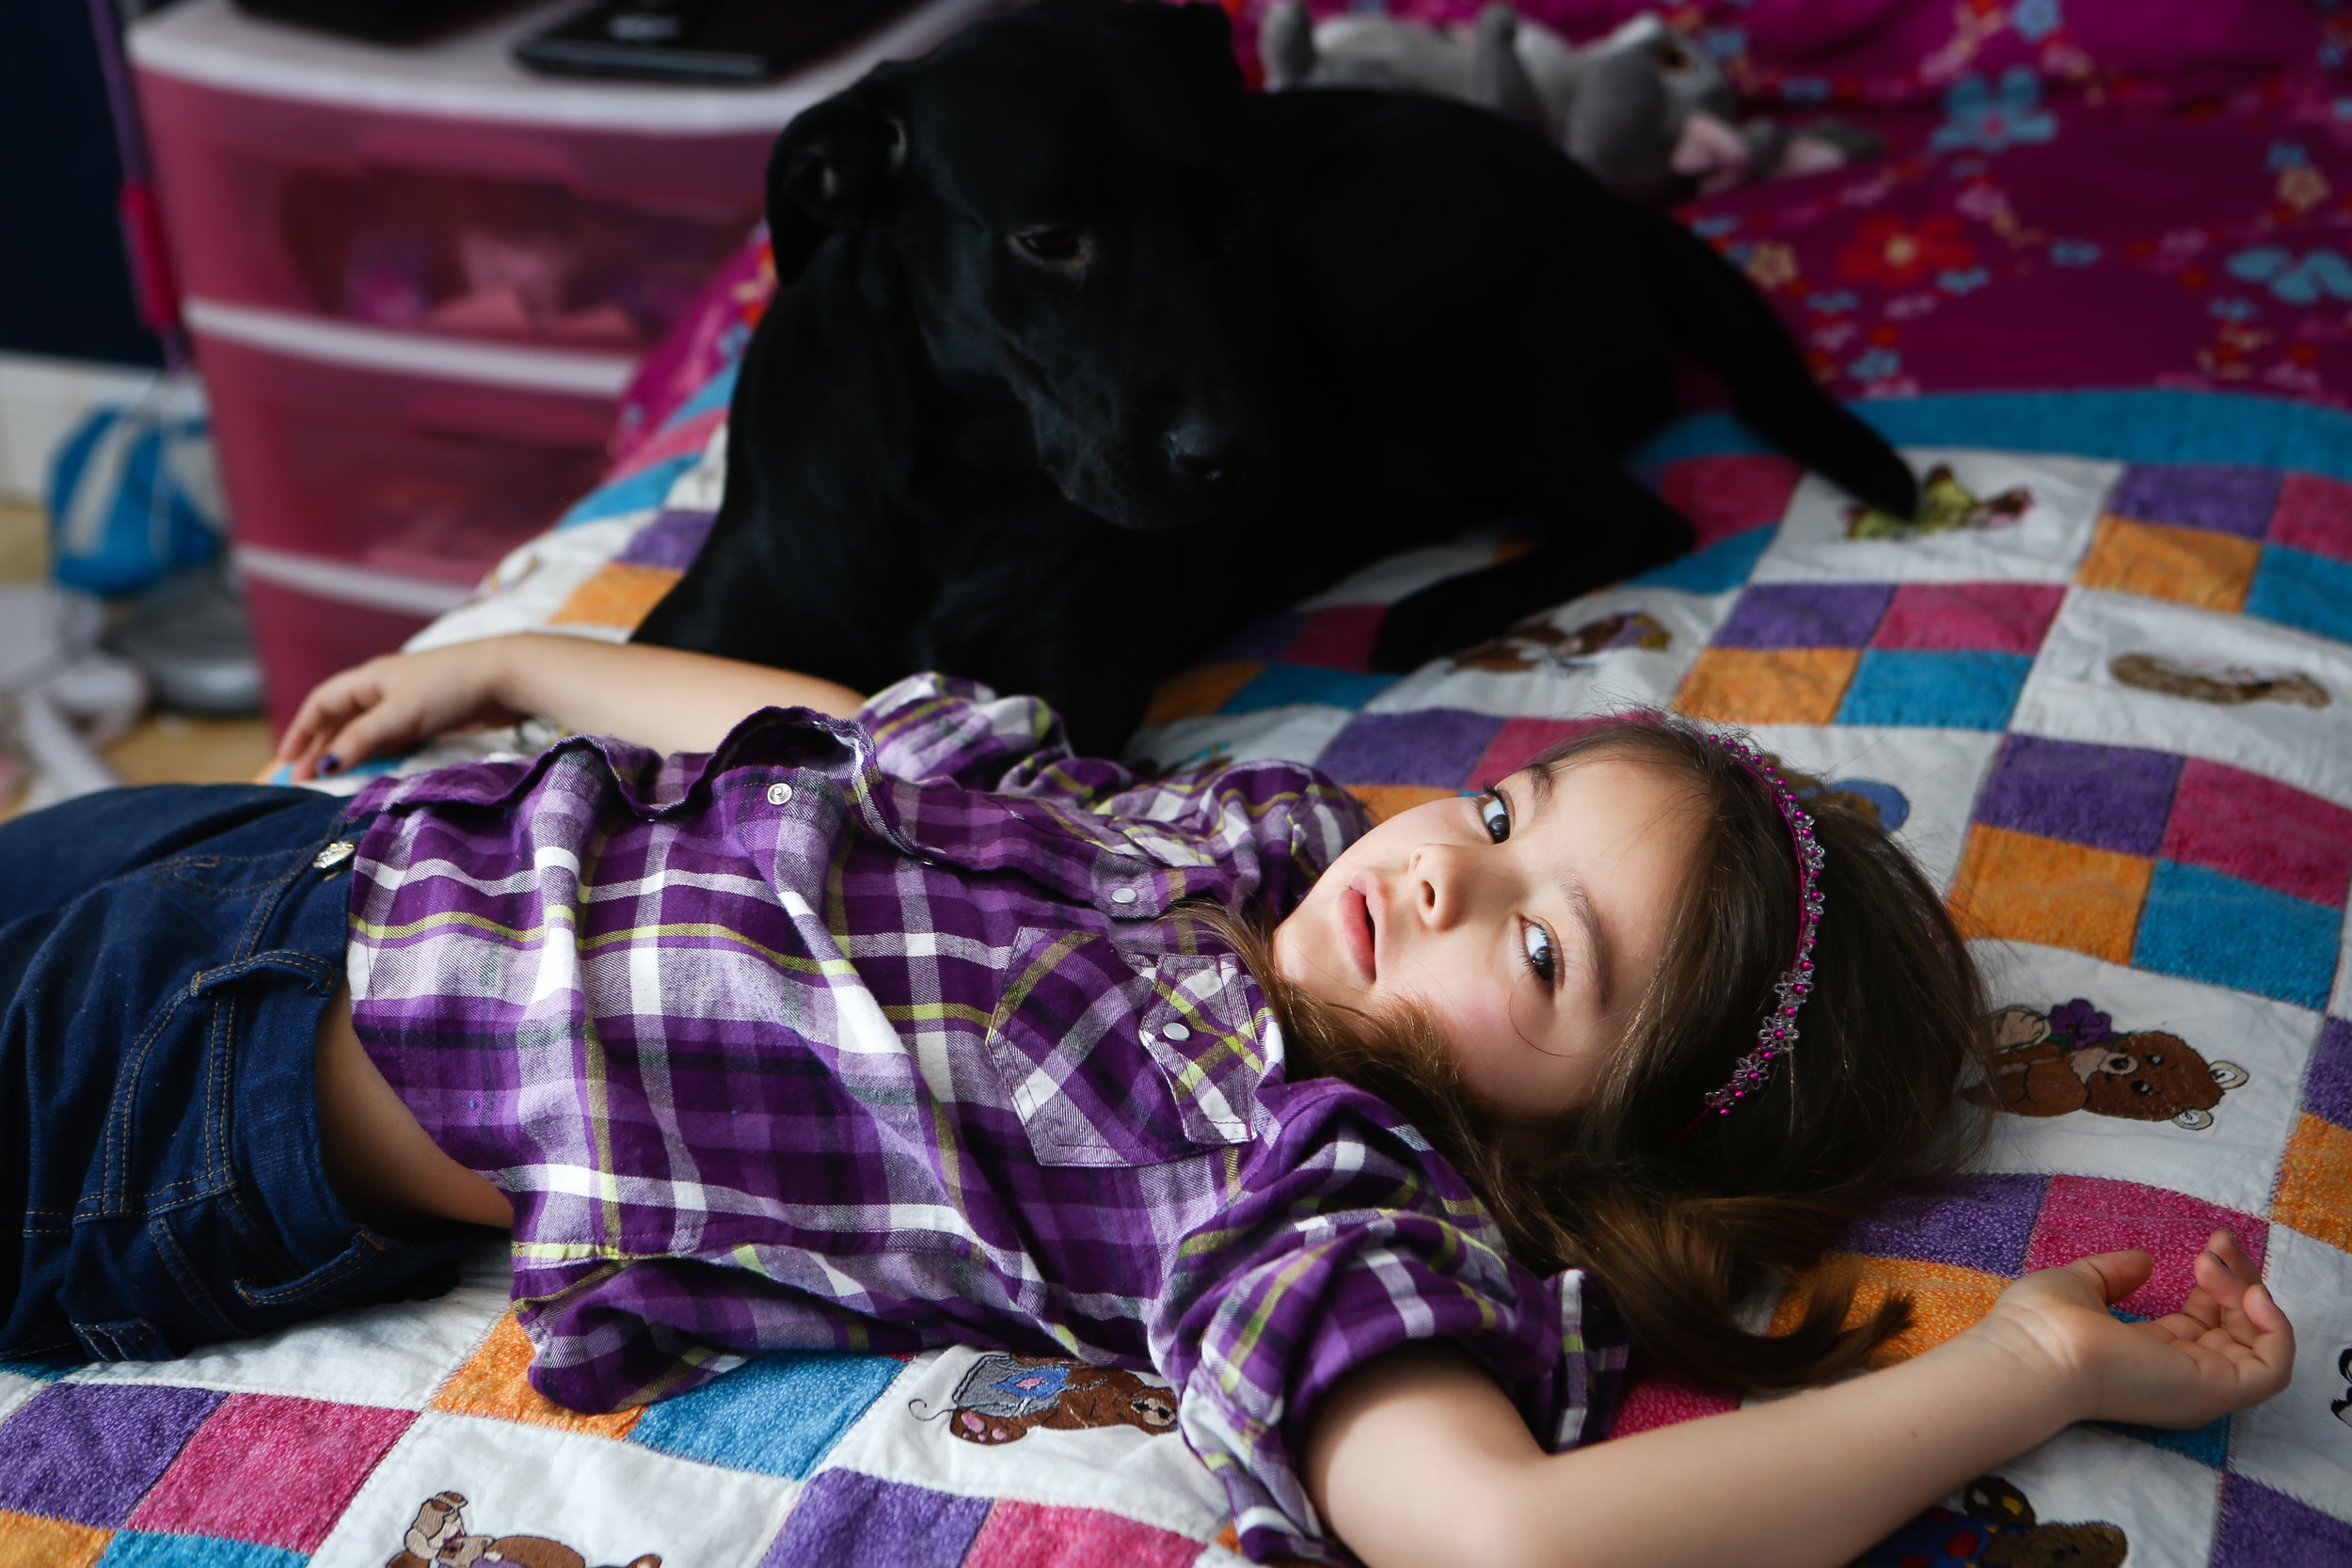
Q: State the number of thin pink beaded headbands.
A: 1